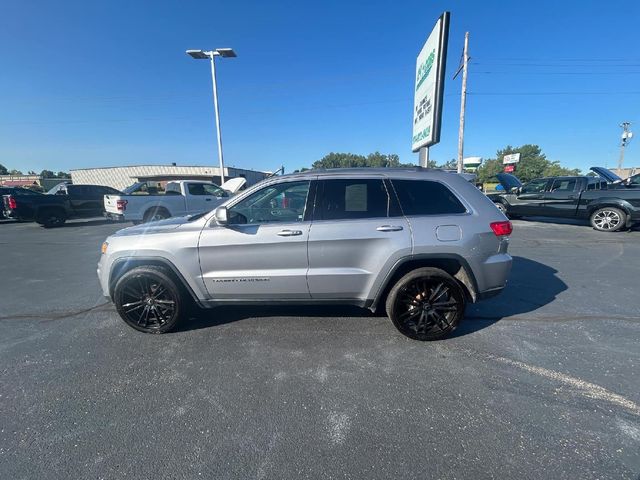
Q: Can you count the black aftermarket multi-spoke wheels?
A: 2